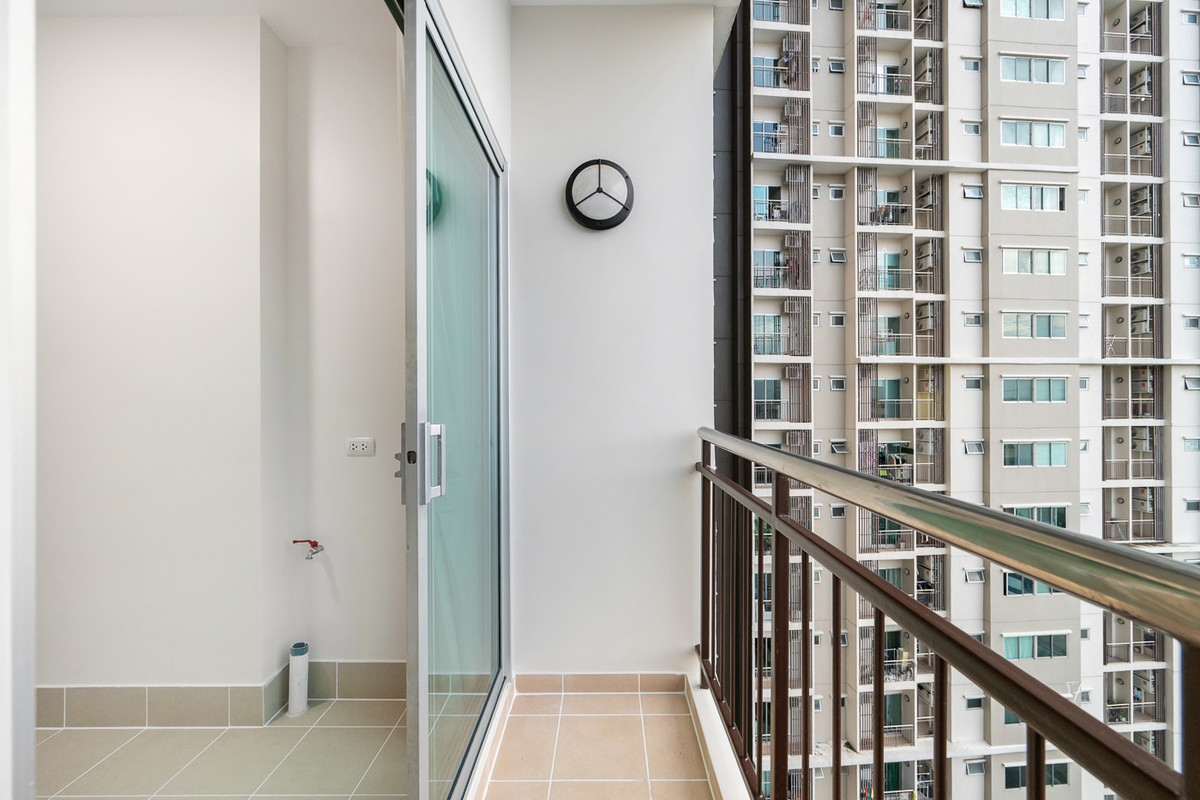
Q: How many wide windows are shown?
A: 13